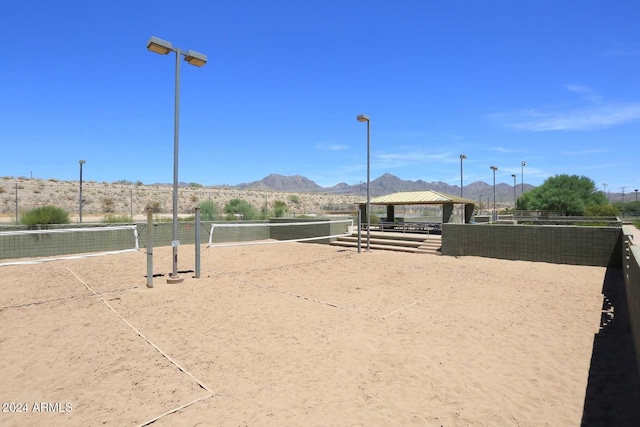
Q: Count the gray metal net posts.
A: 3